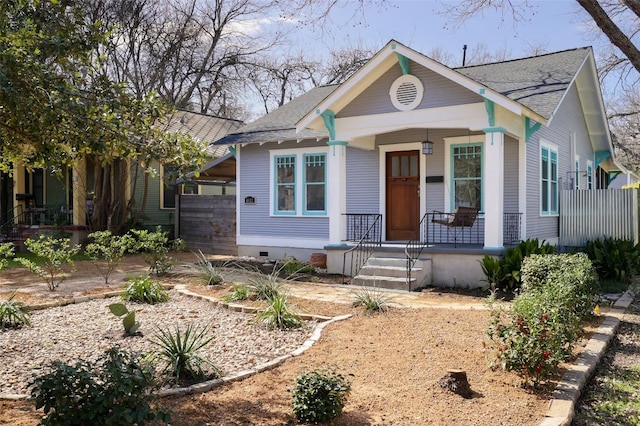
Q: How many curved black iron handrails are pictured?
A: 2